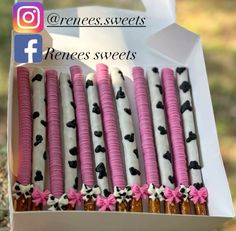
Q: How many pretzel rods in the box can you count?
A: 12